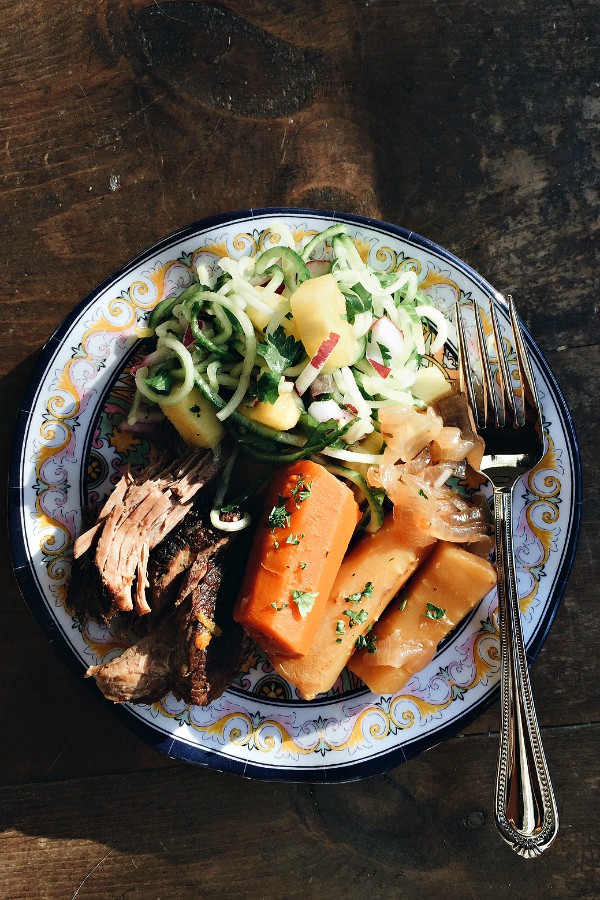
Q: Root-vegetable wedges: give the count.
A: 3